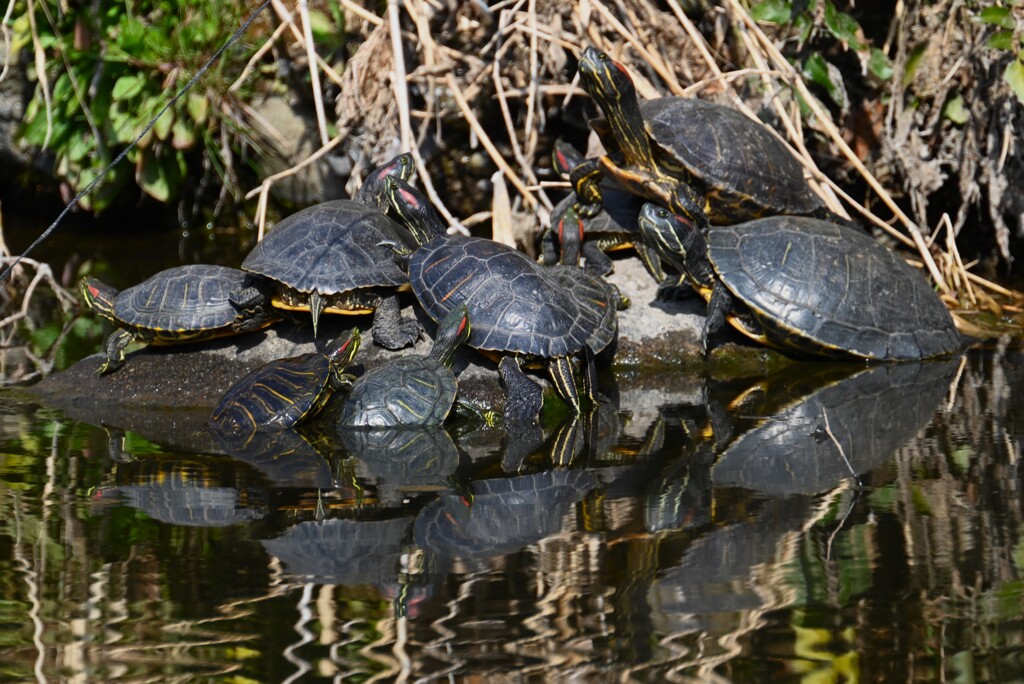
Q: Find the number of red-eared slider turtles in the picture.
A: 9